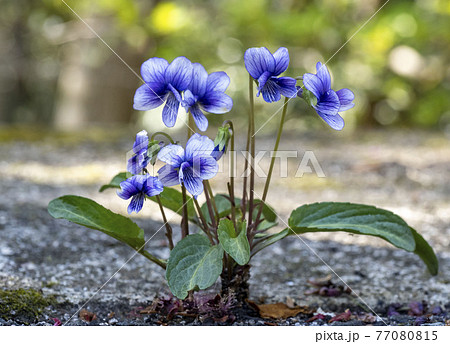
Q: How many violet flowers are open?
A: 7